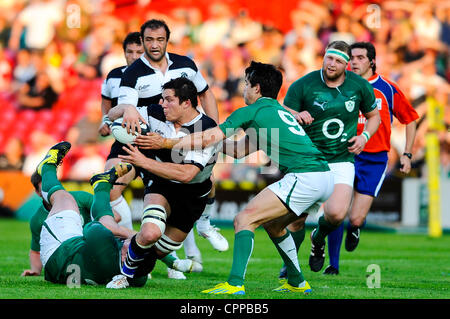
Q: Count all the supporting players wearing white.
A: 2